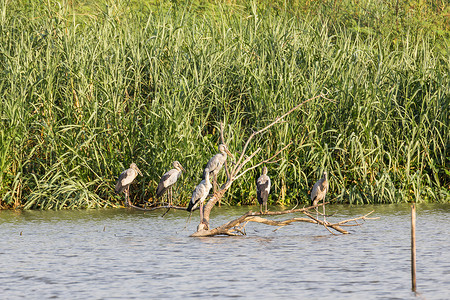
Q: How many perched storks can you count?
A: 6